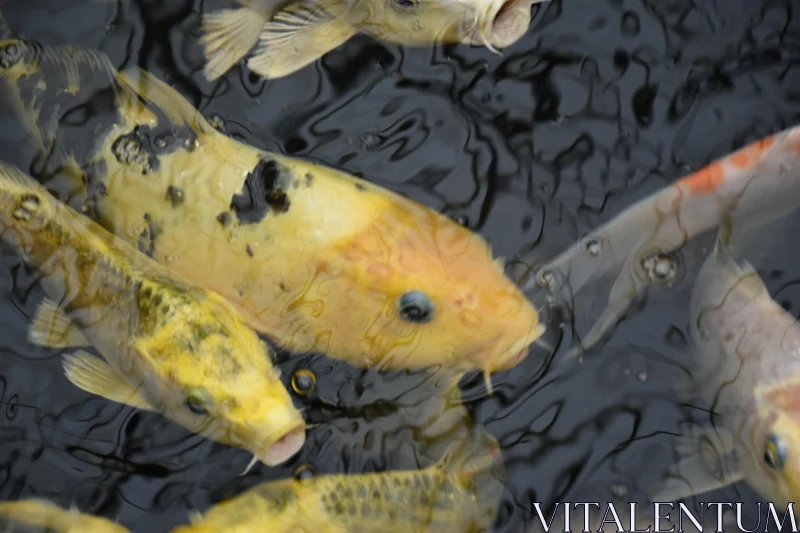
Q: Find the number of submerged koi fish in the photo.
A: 7